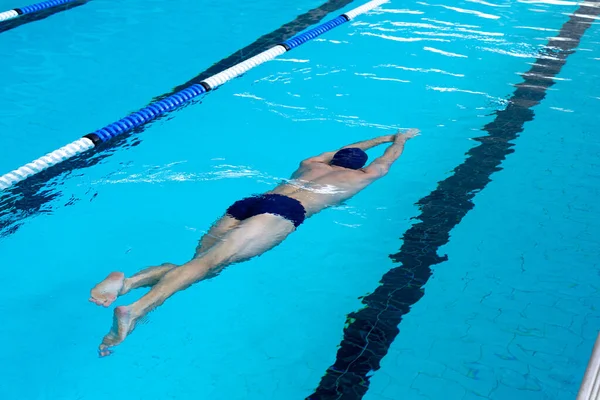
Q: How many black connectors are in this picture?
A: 5